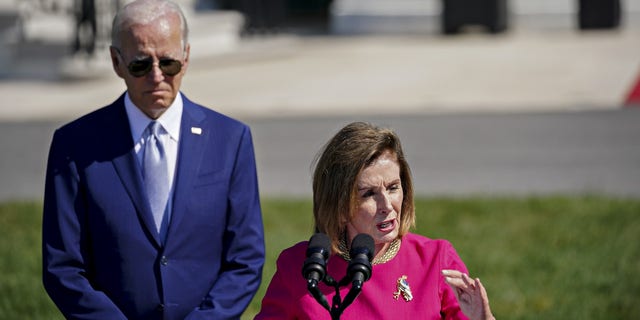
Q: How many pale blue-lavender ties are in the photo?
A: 1